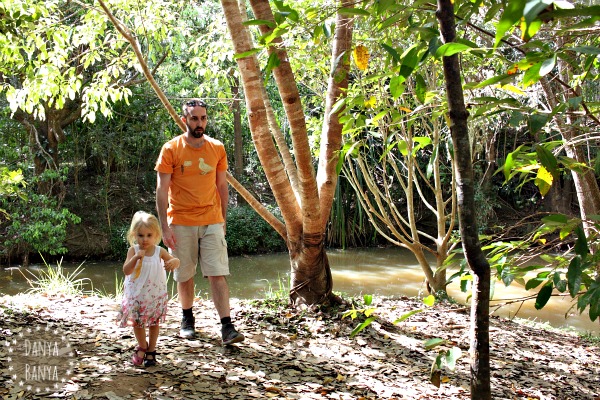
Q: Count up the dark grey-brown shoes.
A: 2